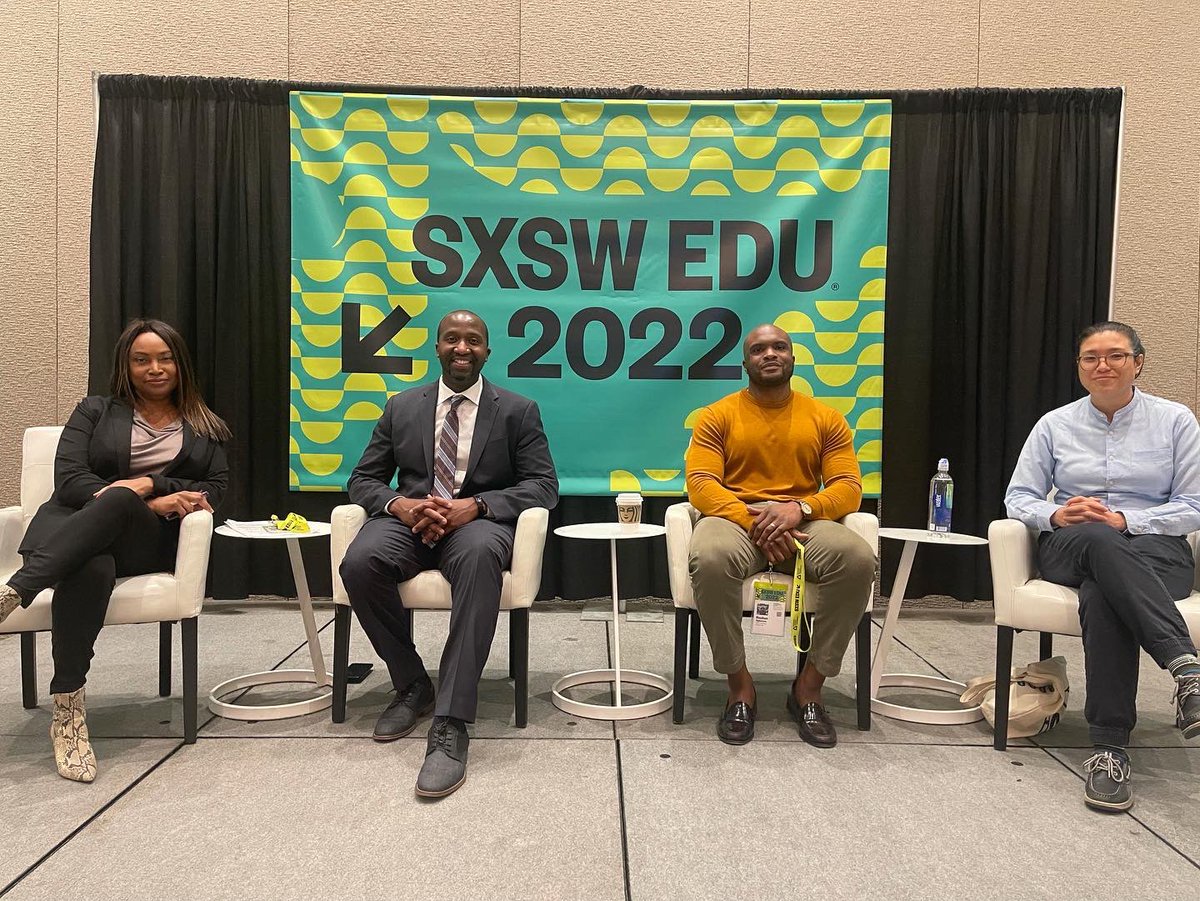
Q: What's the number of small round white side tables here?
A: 3